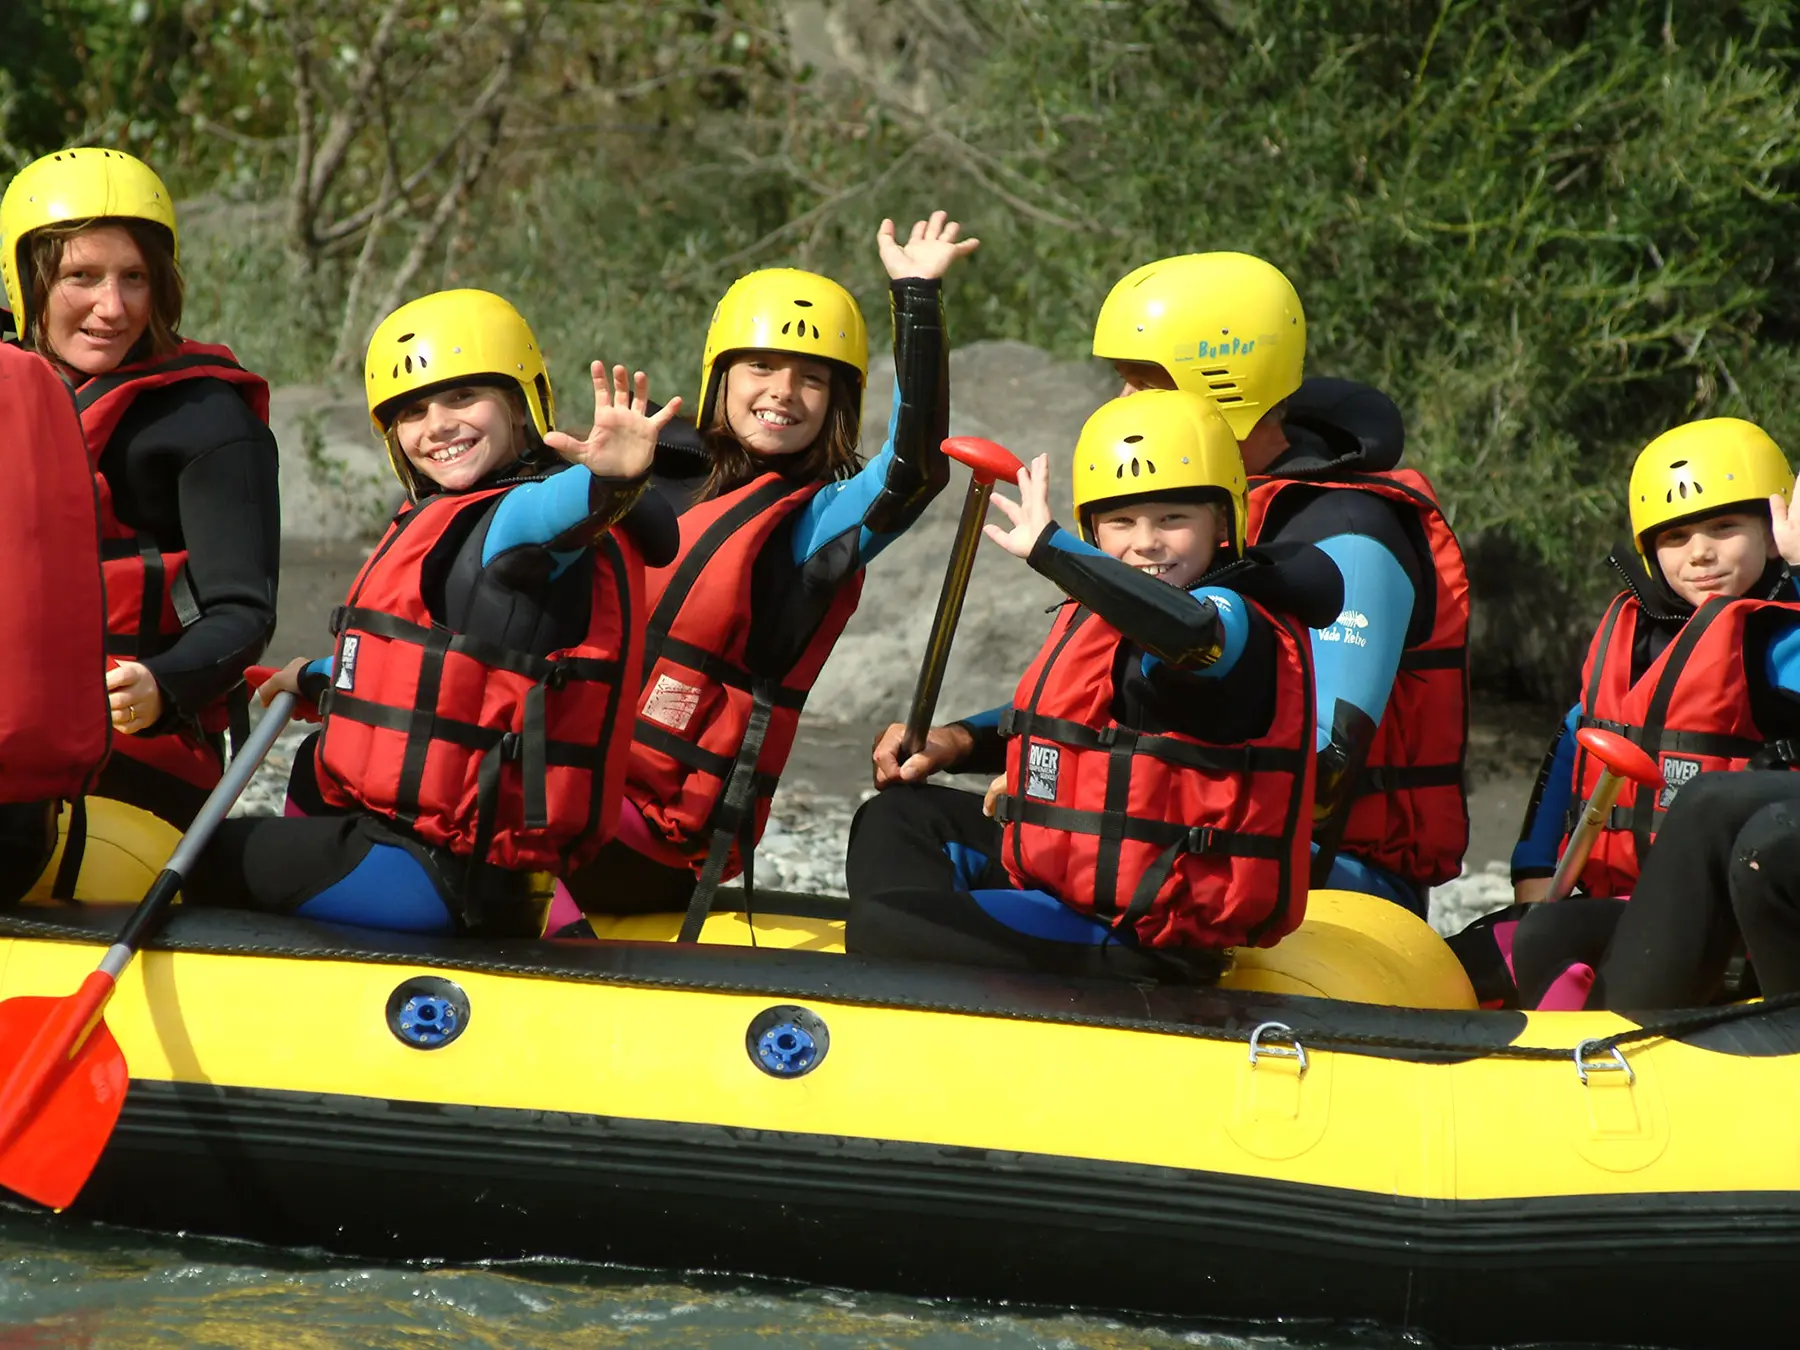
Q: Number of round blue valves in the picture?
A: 2